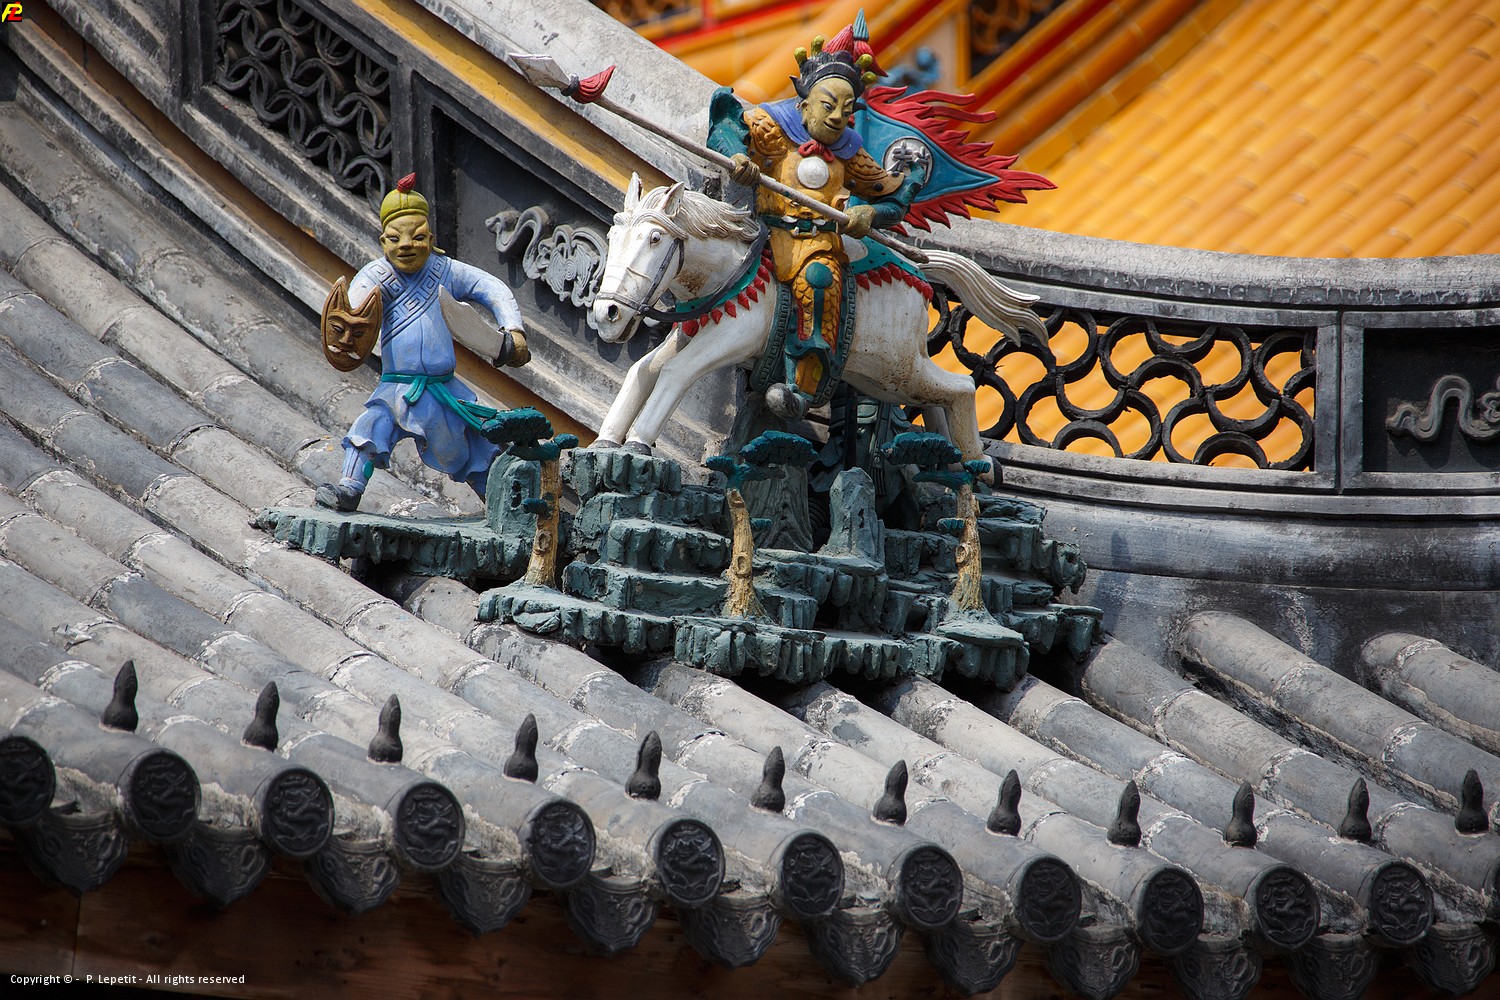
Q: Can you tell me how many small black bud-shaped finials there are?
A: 12